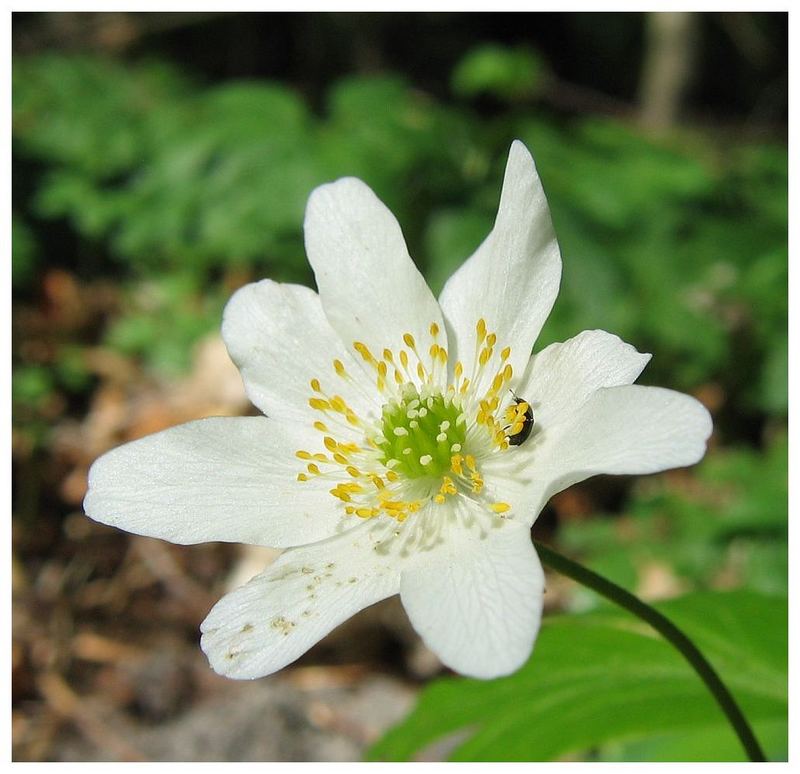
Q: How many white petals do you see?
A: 8